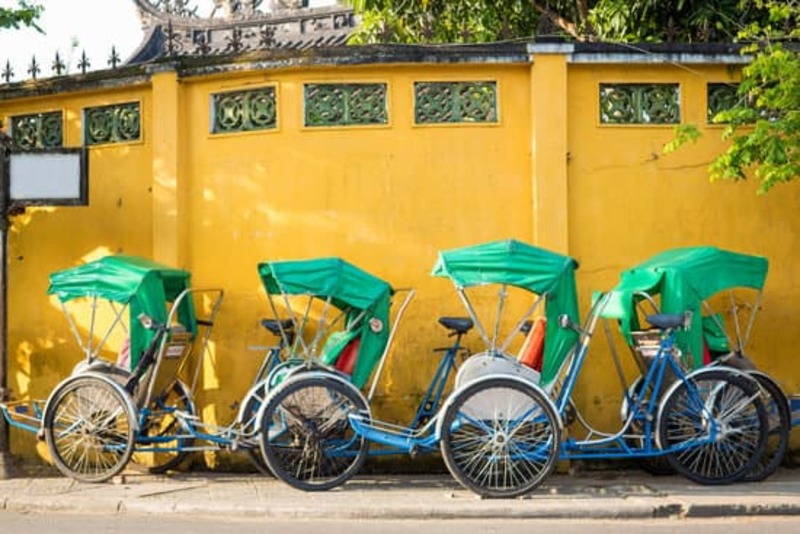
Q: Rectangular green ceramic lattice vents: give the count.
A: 7